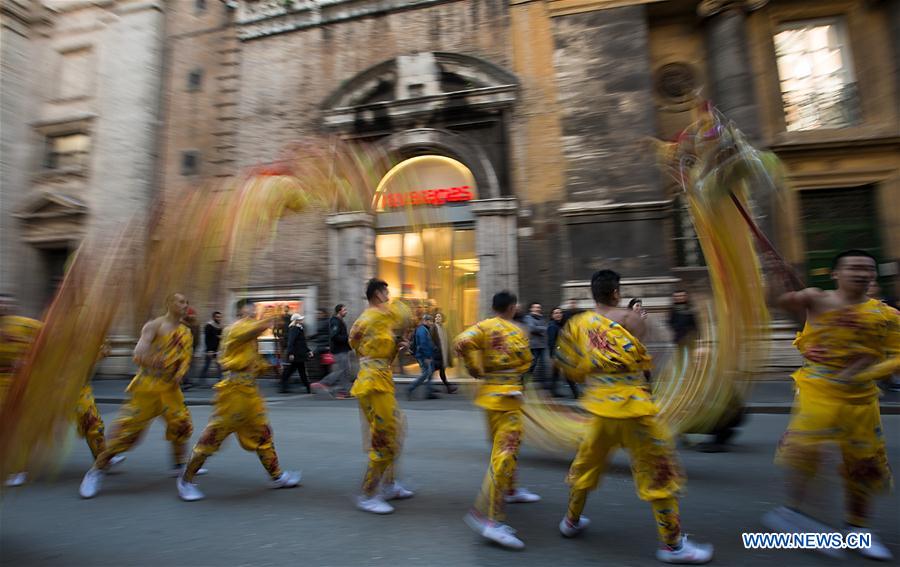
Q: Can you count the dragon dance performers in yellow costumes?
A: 8